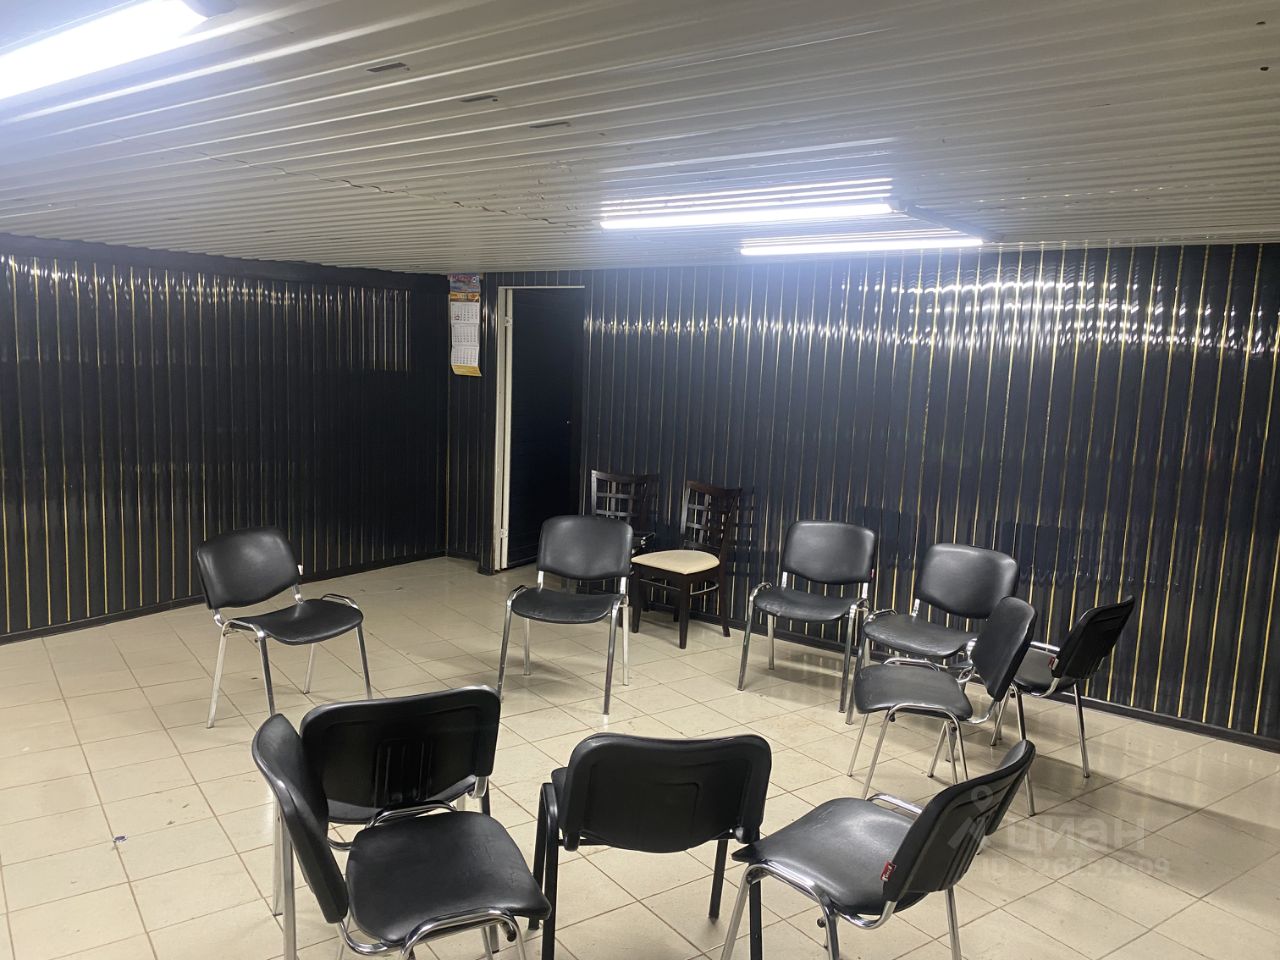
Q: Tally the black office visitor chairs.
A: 10